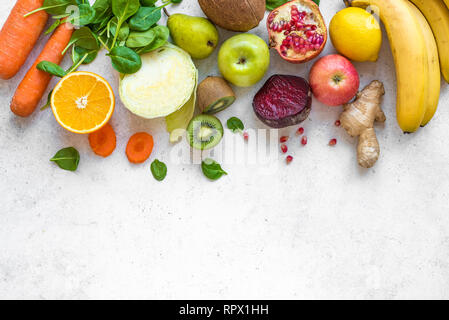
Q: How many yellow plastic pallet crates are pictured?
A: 0